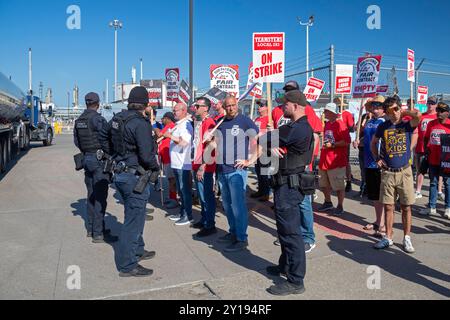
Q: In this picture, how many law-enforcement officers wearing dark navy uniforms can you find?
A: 3